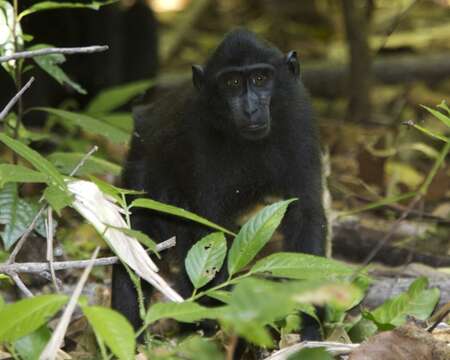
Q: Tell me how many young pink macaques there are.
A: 0